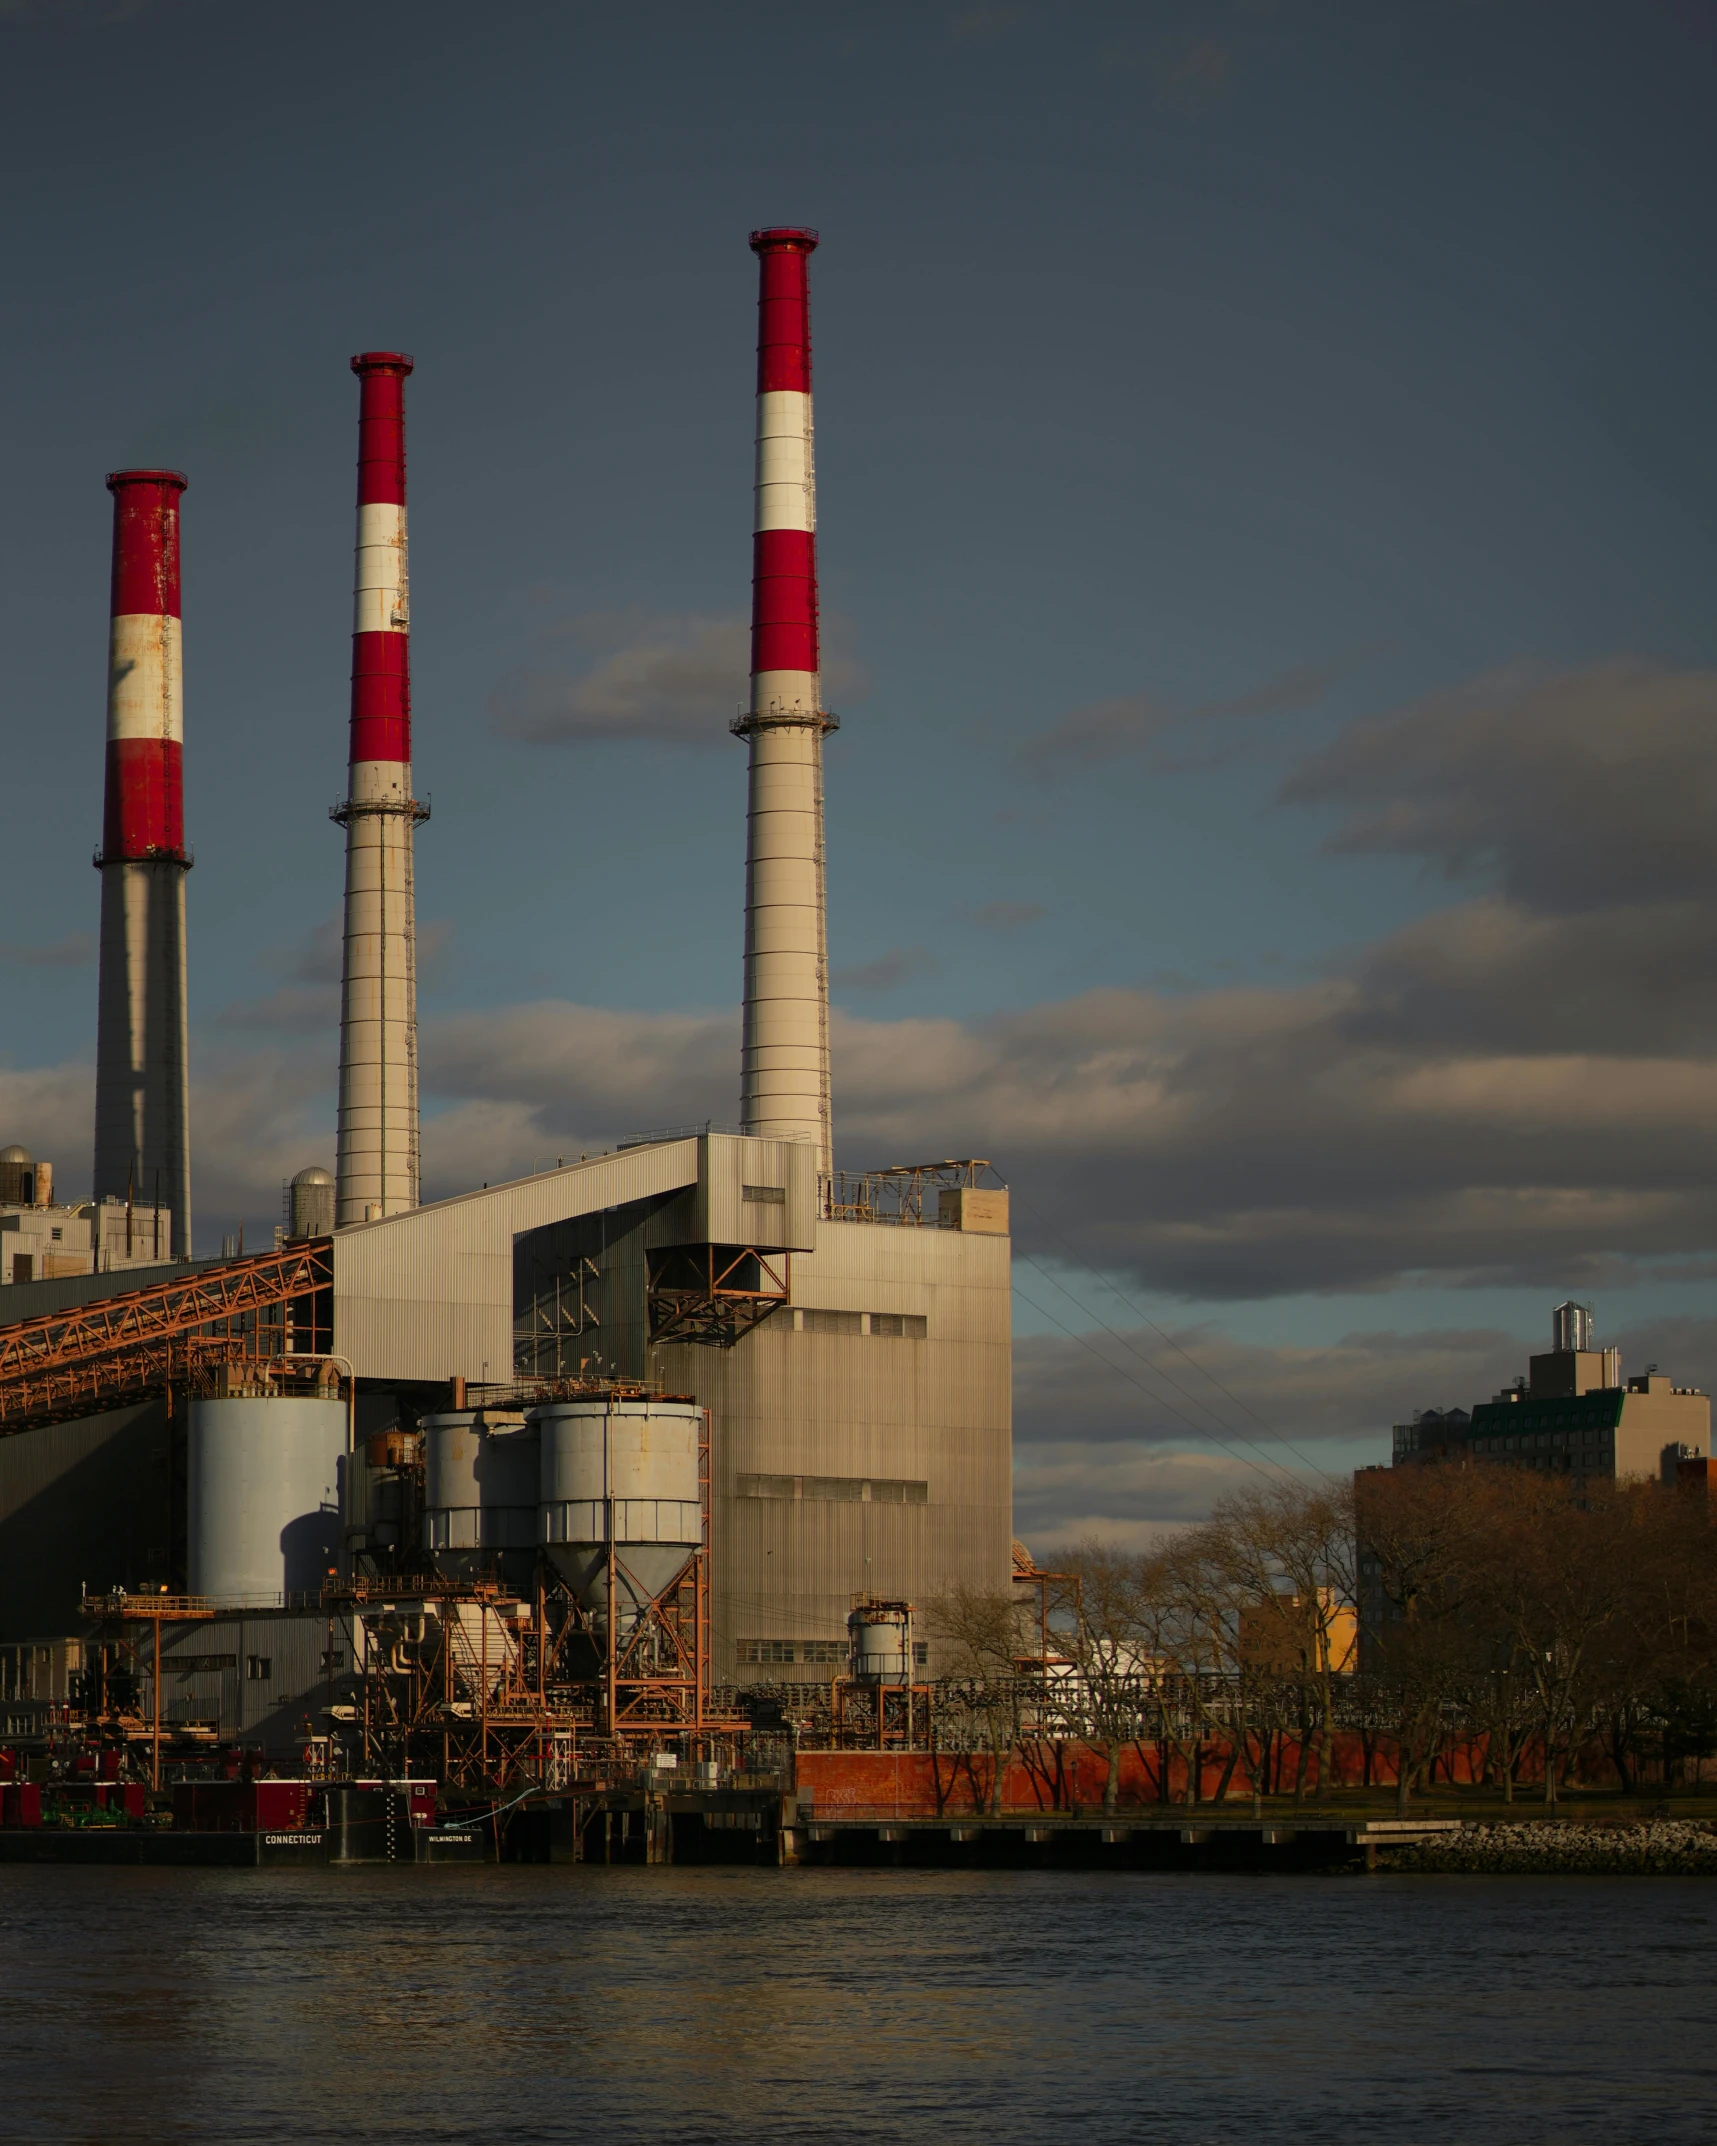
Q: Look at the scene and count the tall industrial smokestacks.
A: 3